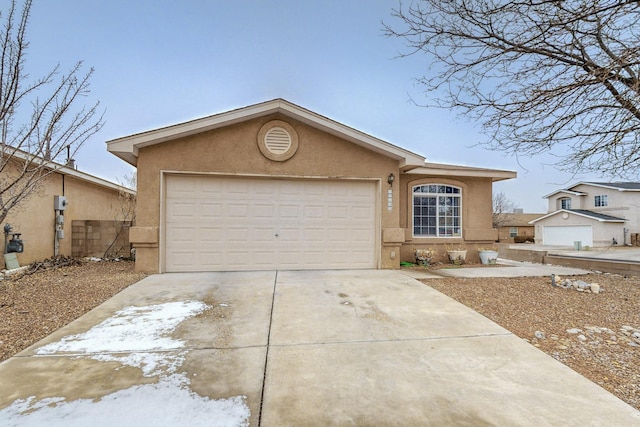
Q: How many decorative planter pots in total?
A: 3